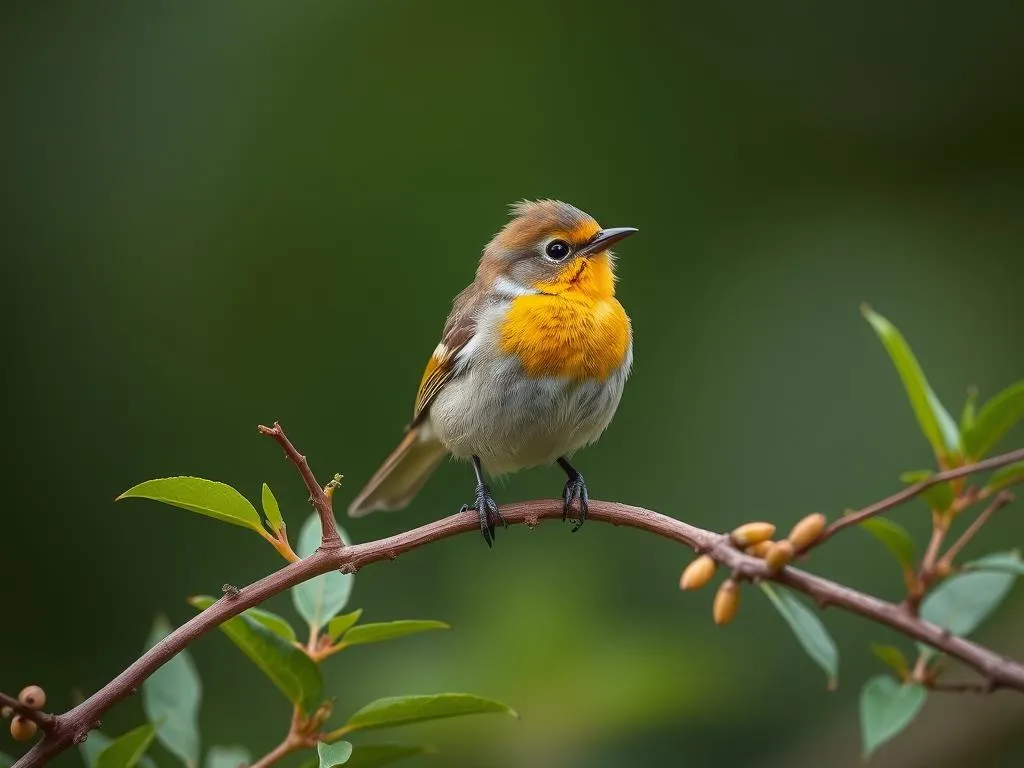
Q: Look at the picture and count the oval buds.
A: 6